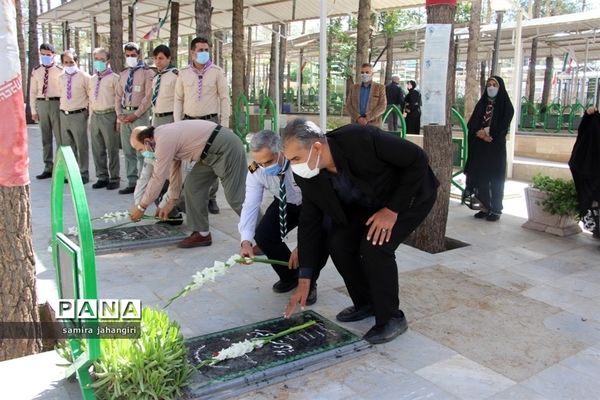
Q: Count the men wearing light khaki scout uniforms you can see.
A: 7